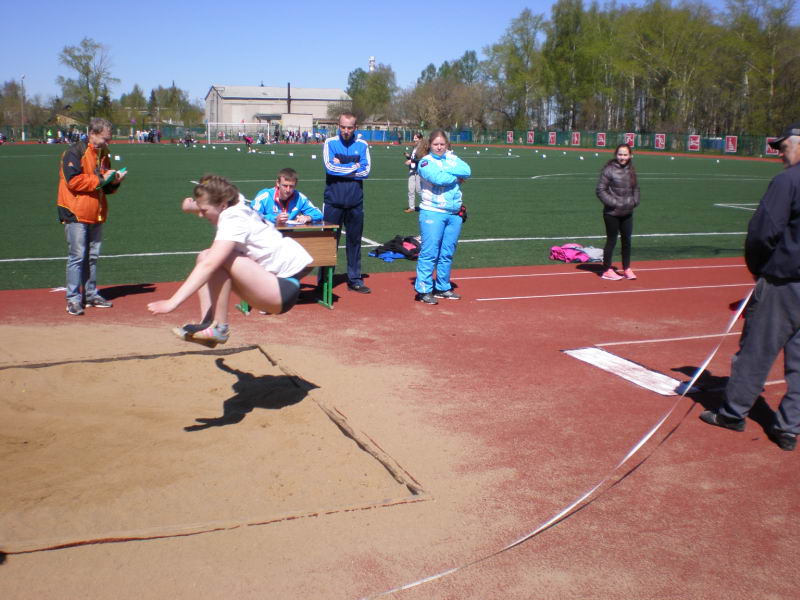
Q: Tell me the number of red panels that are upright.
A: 10